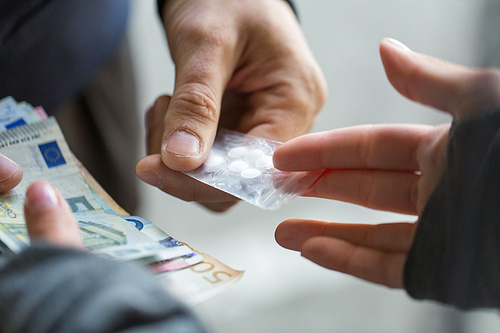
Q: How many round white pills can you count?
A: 6